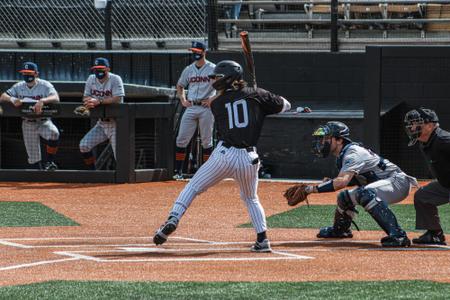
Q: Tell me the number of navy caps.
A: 3